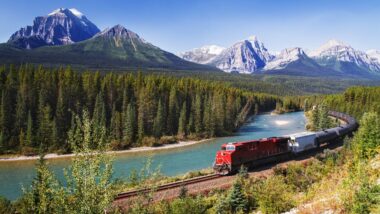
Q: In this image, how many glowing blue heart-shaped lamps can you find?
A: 0